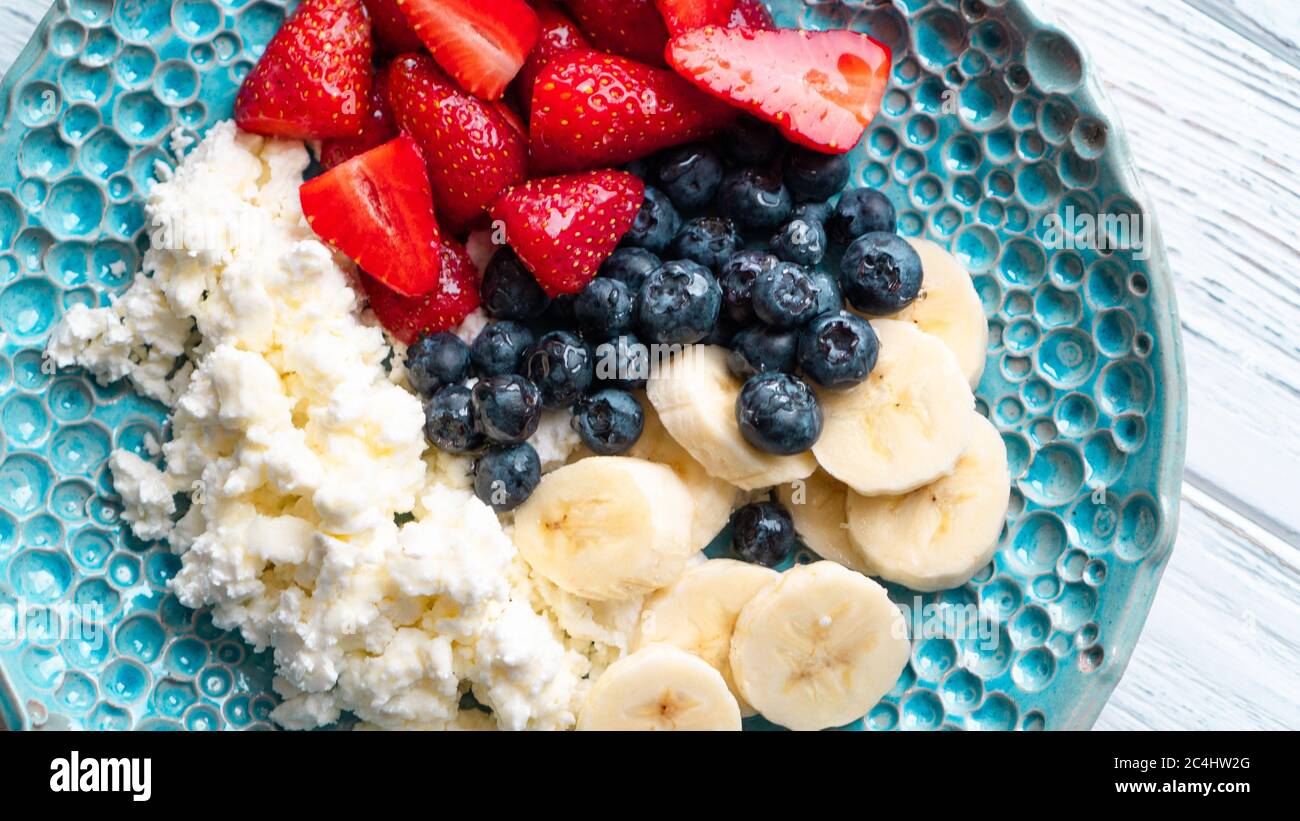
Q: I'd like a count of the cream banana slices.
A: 10